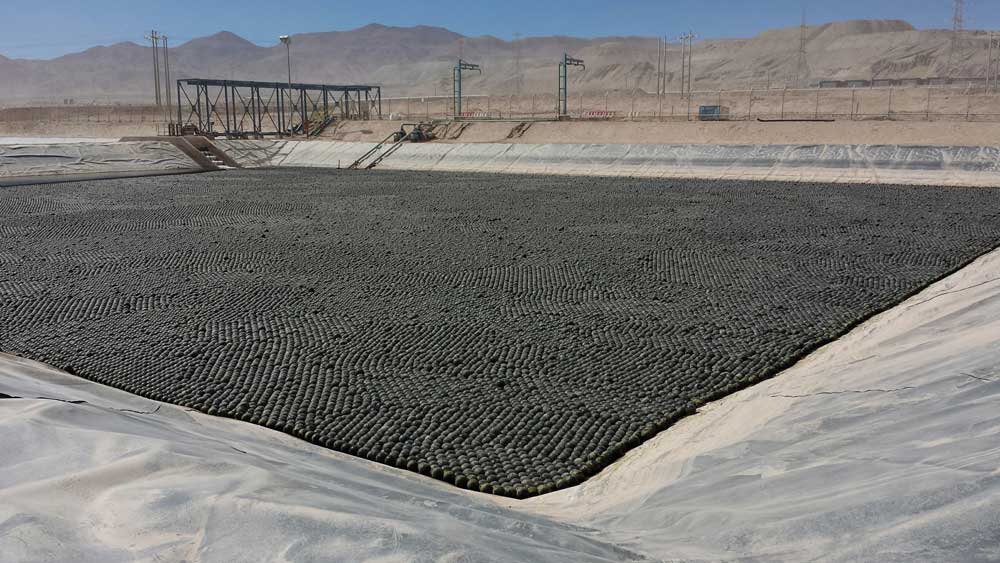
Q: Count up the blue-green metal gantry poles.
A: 2